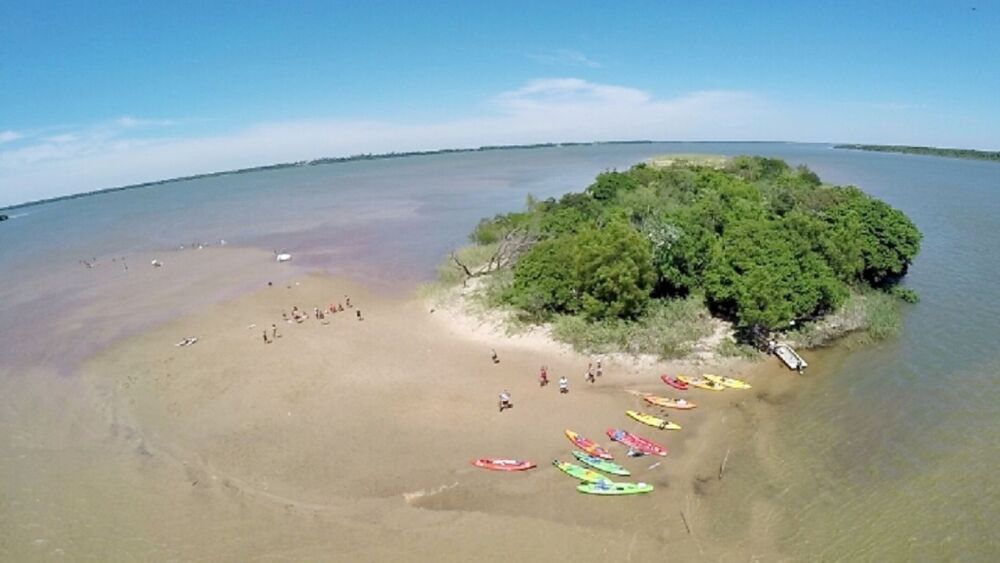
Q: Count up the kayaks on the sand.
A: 11